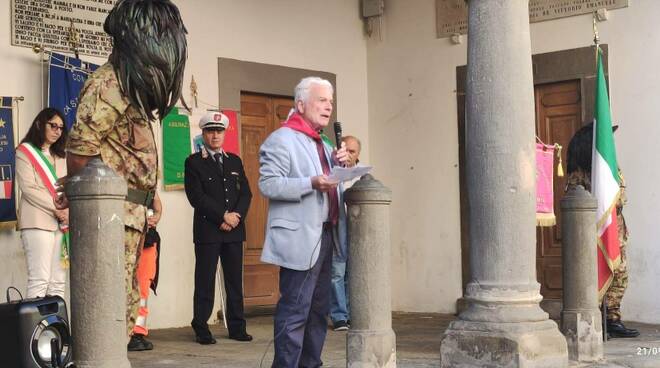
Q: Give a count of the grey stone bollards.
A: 3